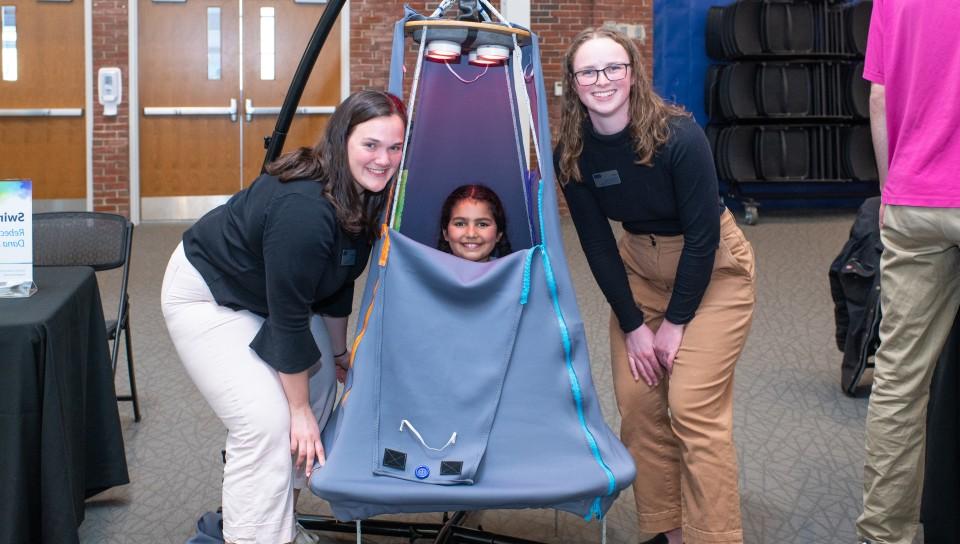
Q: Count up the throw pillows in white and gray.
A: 0